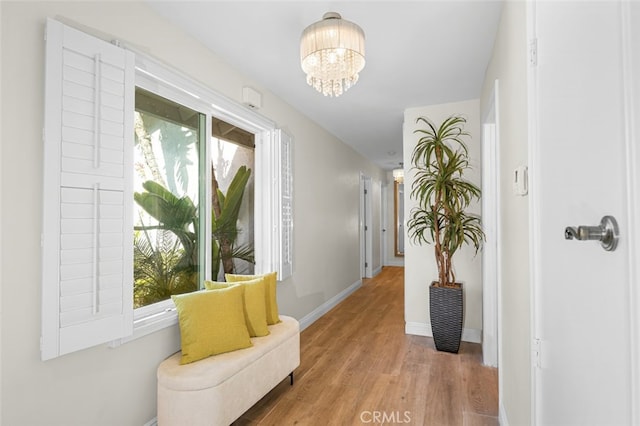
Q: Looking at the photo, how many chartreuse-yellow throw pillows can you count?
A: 3